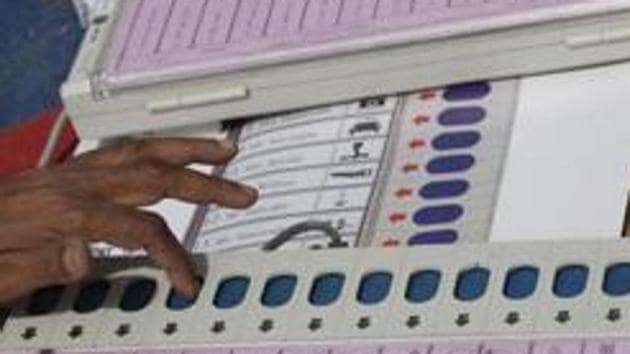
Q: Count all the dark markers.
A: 13